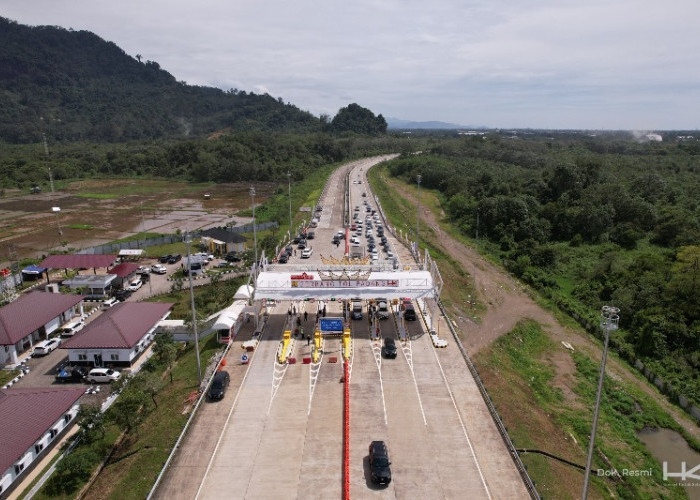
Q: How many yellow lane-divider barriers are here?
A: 3